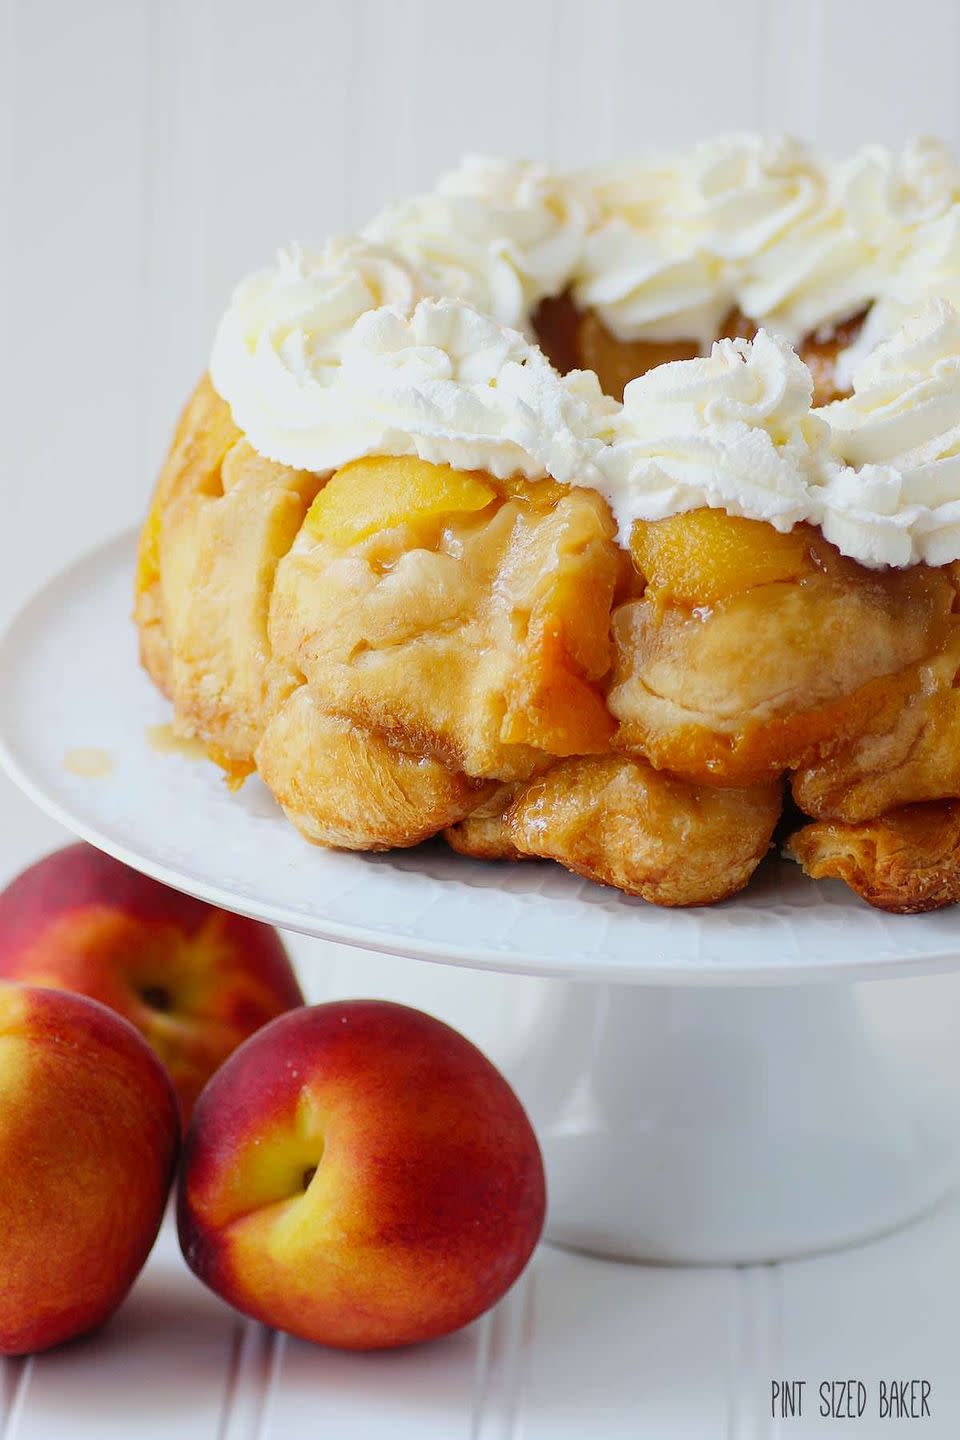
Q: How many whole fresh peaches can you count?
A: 3